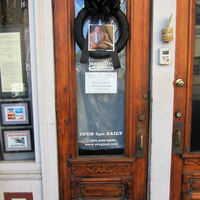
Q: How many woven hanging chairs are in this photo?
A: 0